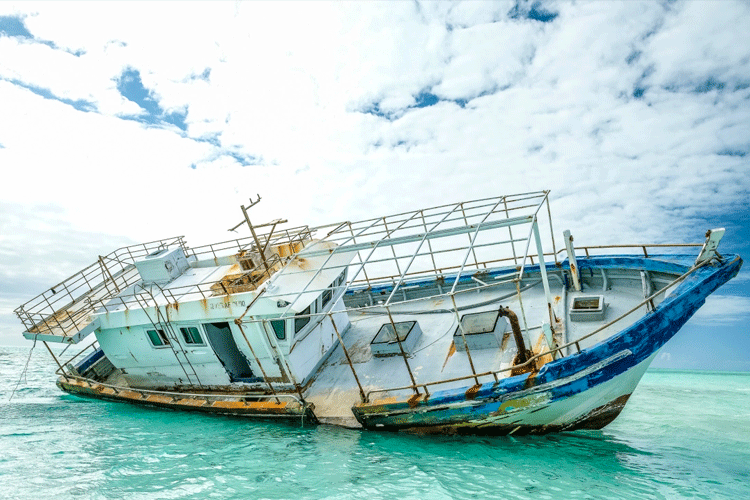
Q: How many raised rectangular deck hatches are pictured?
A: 3